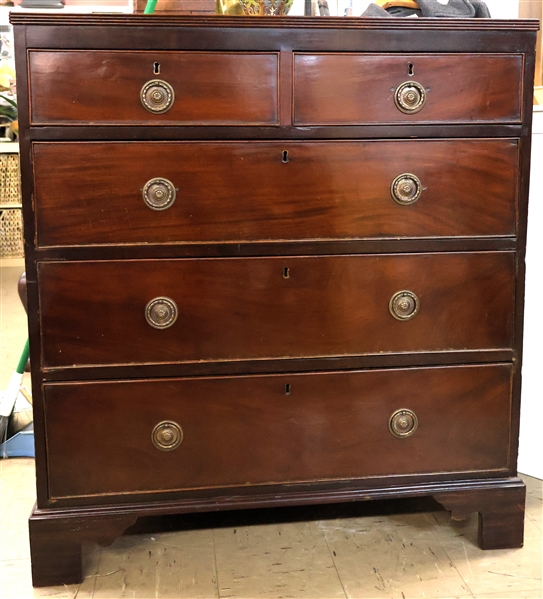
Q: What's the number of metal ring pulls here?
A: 8